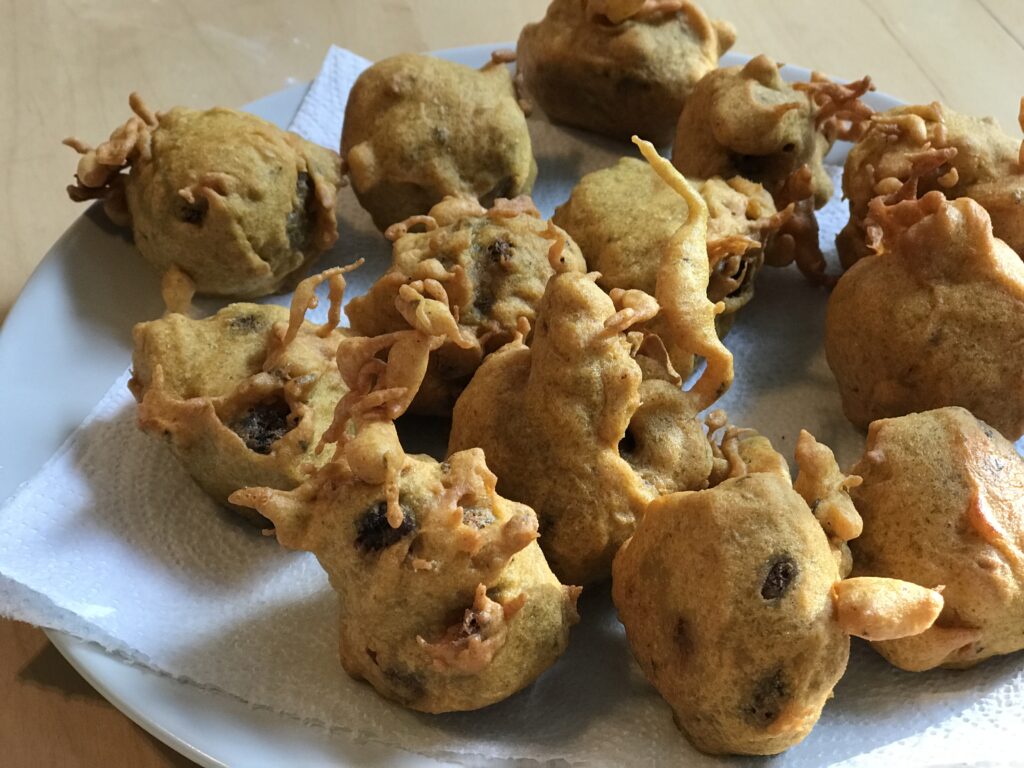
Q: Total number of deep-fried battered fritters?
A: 13